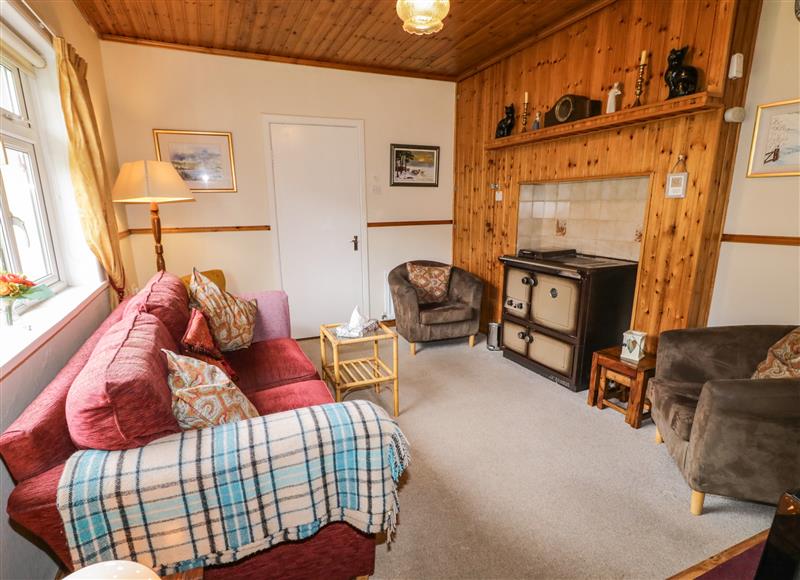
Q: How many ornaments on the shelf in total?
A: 7